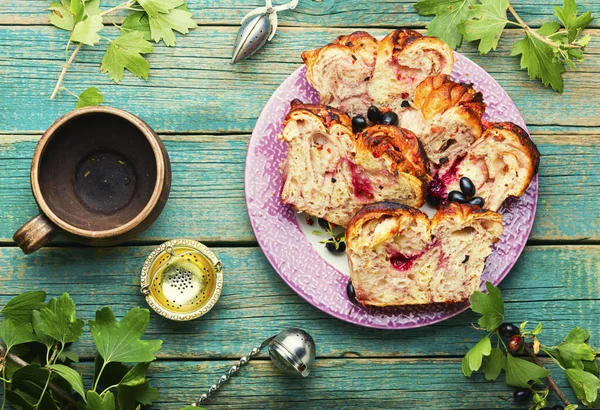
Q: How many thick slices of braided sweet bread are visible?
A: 4